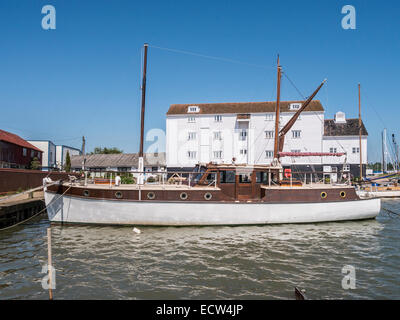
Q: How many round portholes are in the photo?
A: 7